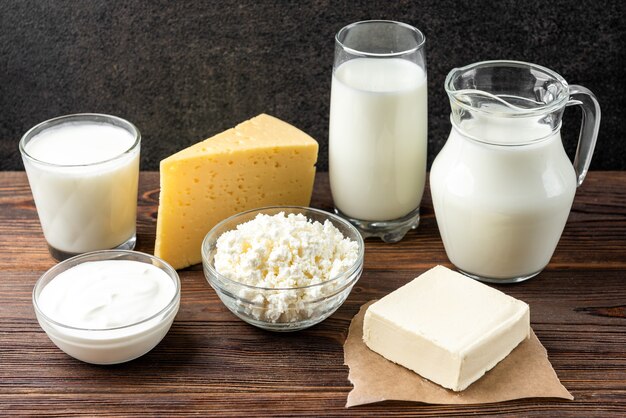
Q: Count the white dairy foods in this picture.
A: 6